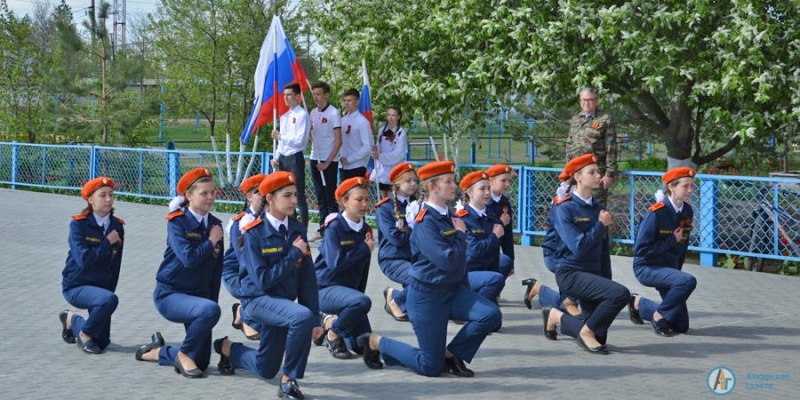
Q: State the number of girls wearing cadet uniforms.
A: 12